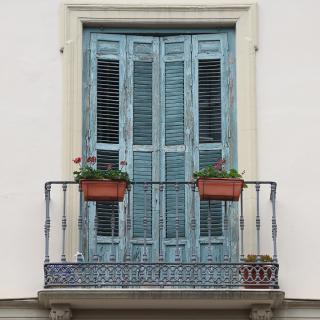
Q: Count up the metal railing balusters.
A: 15